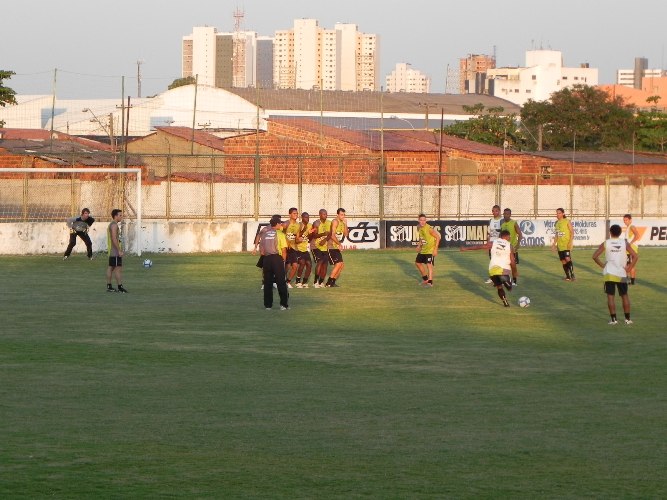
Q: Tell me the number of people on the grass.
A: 15